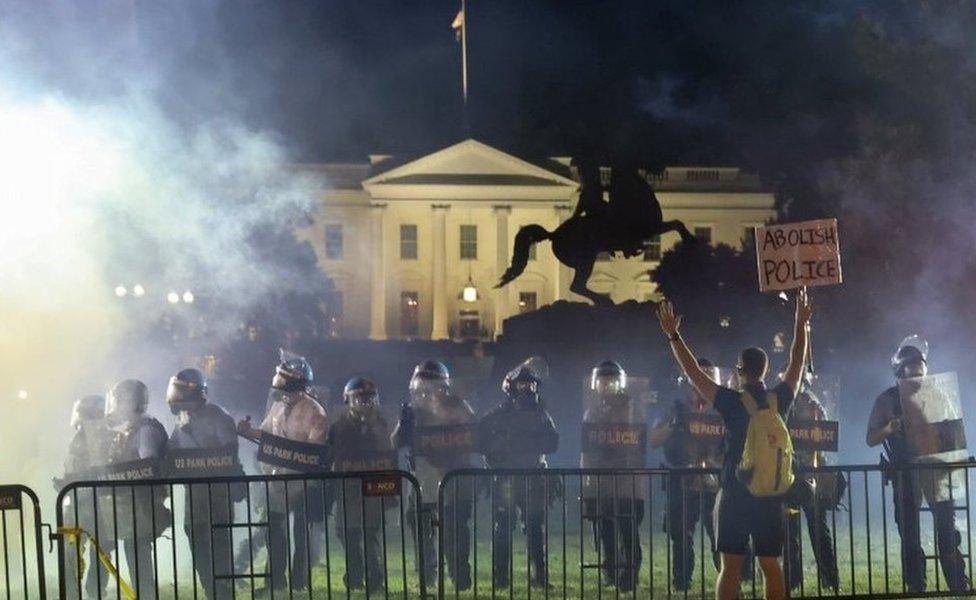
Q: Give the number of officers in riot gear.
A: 11